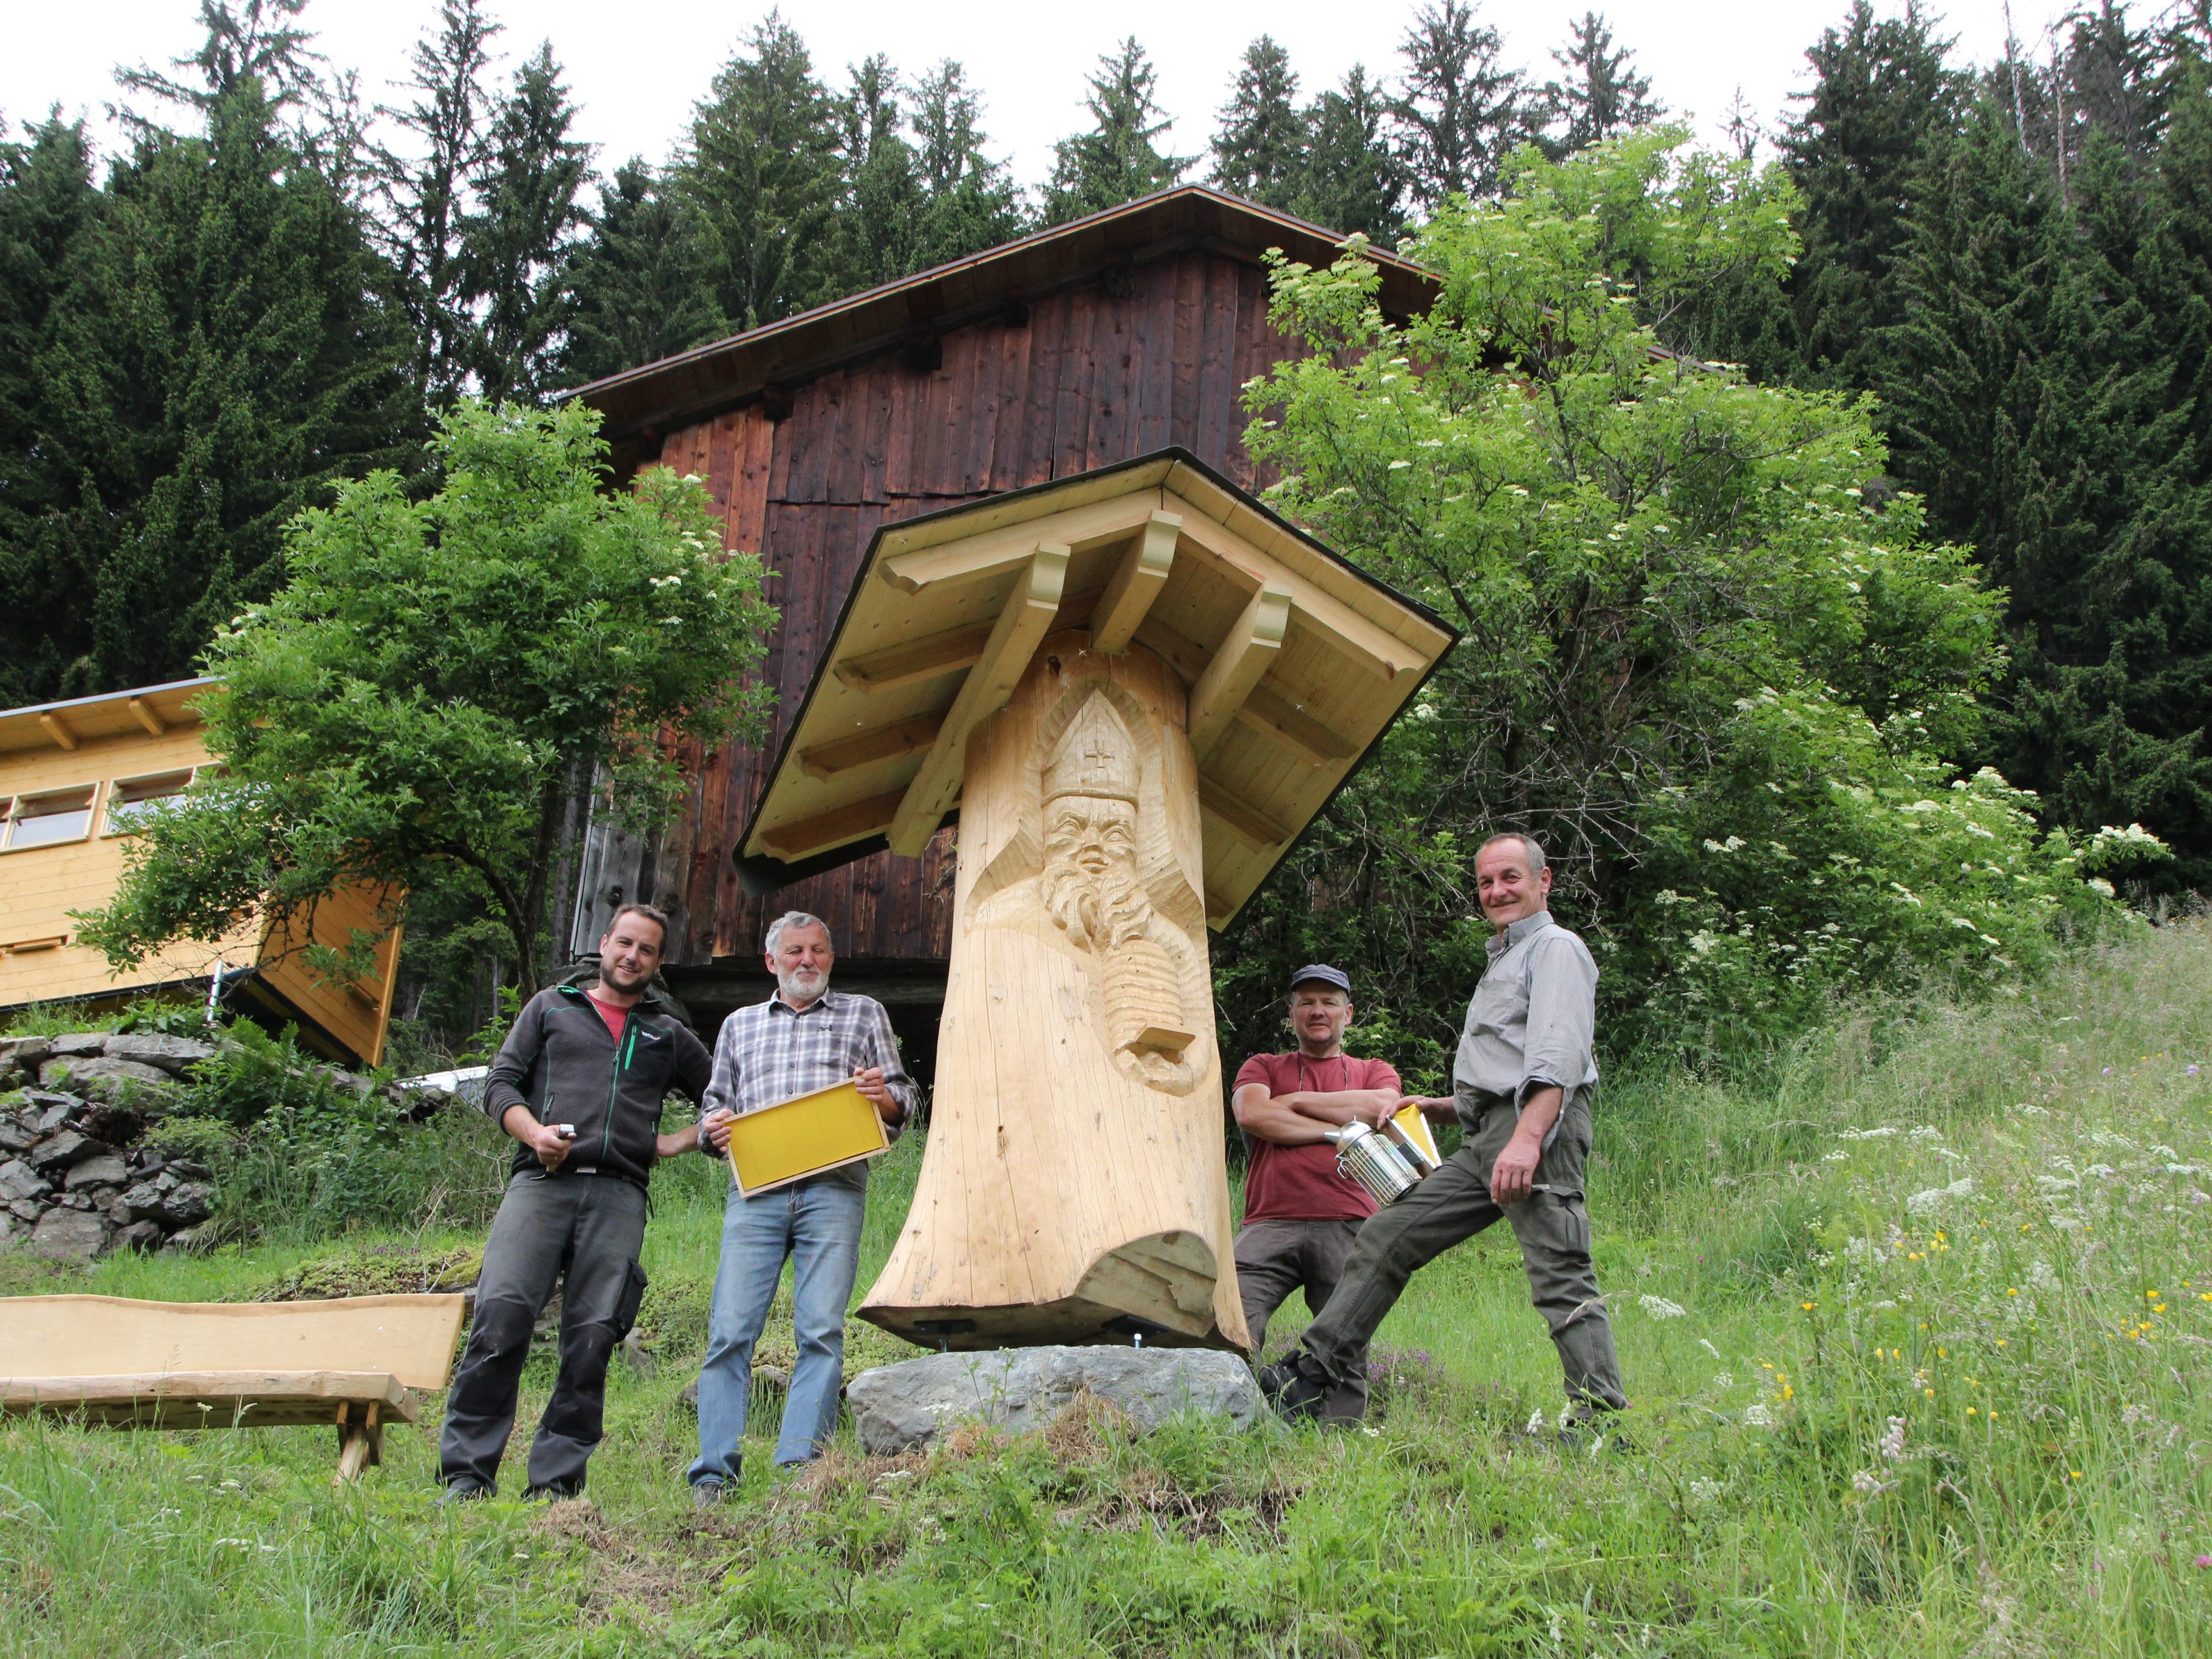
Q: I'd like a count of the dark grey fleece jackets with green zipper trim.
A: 1